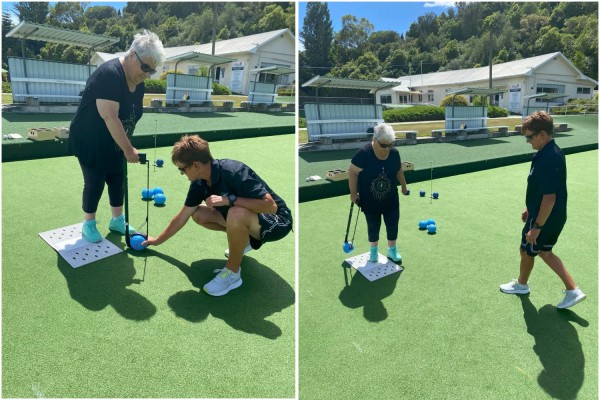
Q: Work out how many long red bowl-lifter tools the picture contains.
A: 0